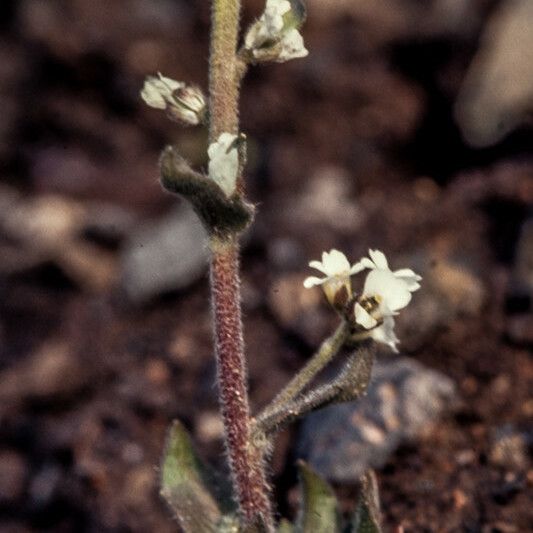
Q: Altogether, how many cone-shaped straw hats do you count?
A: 0